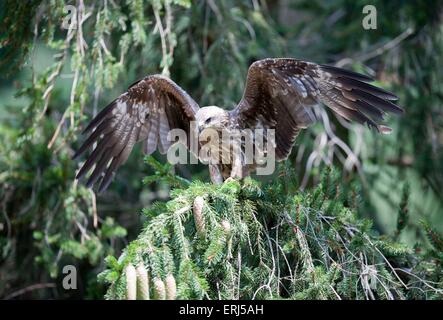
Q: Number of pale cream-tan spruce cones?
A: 6